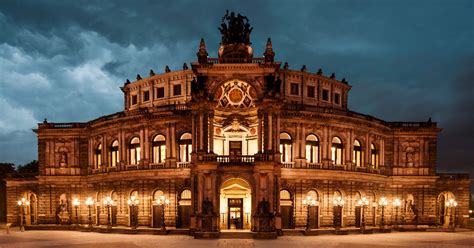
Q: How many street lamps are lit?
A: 12